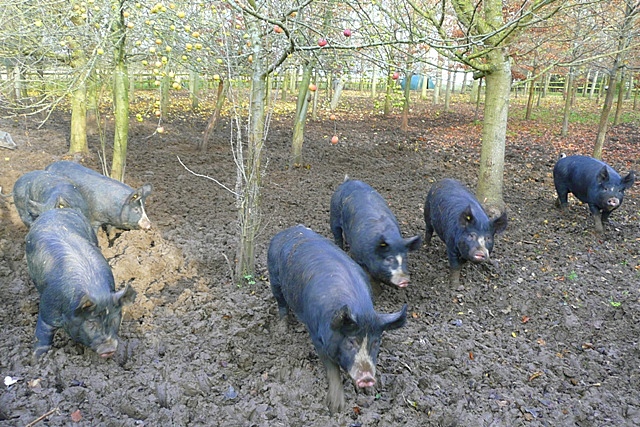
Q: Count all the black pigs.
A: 7